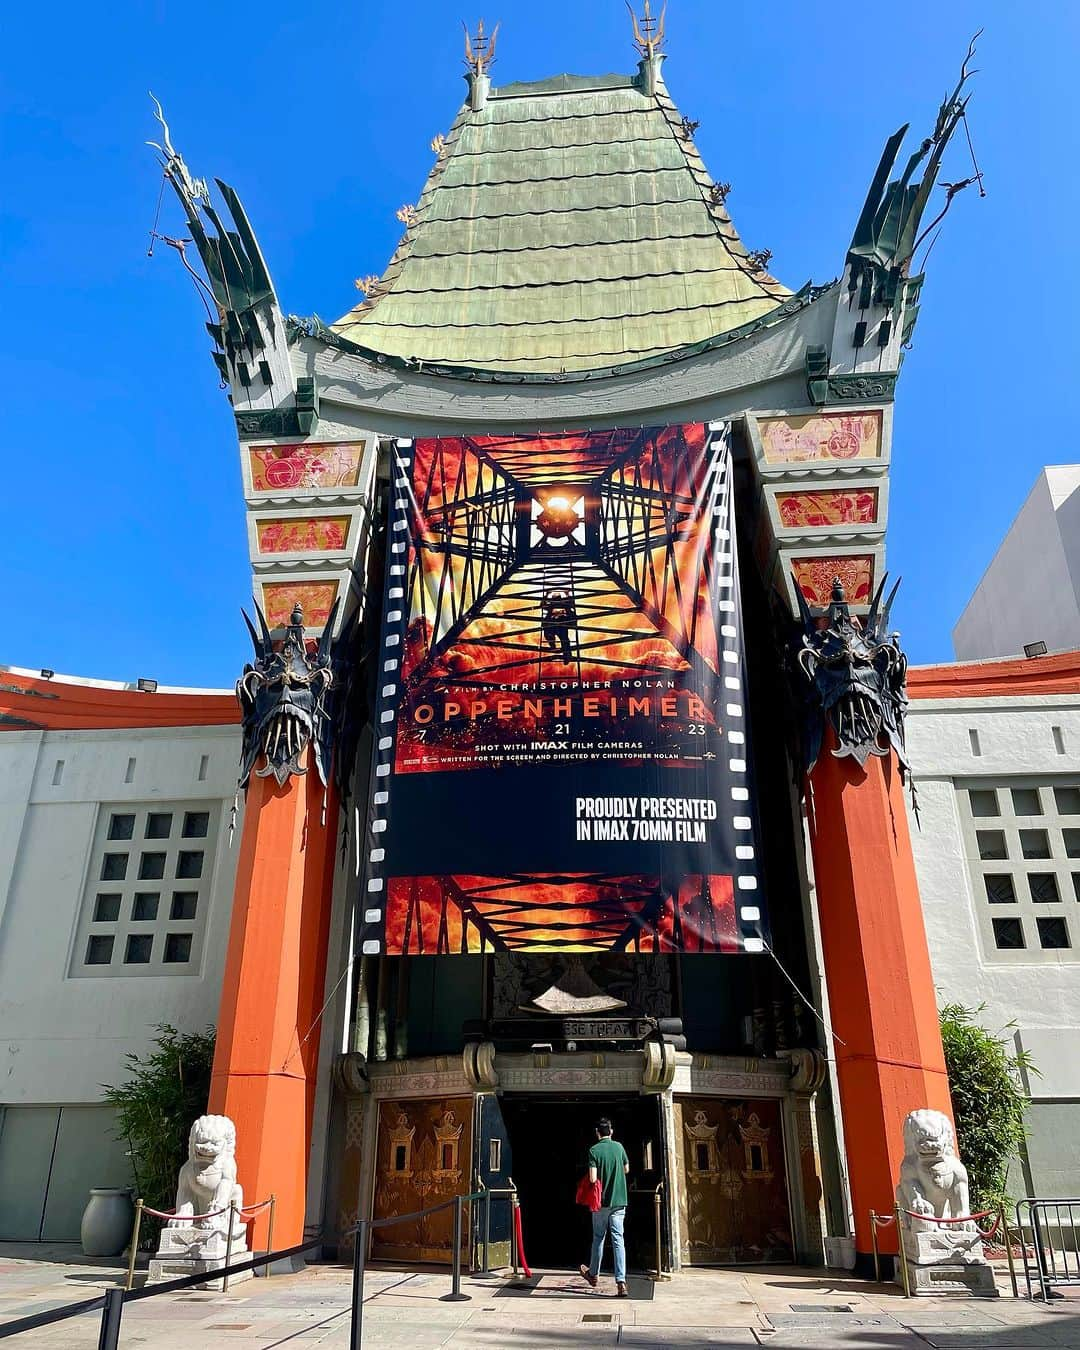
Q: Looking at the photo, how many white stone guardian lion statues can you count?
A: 2